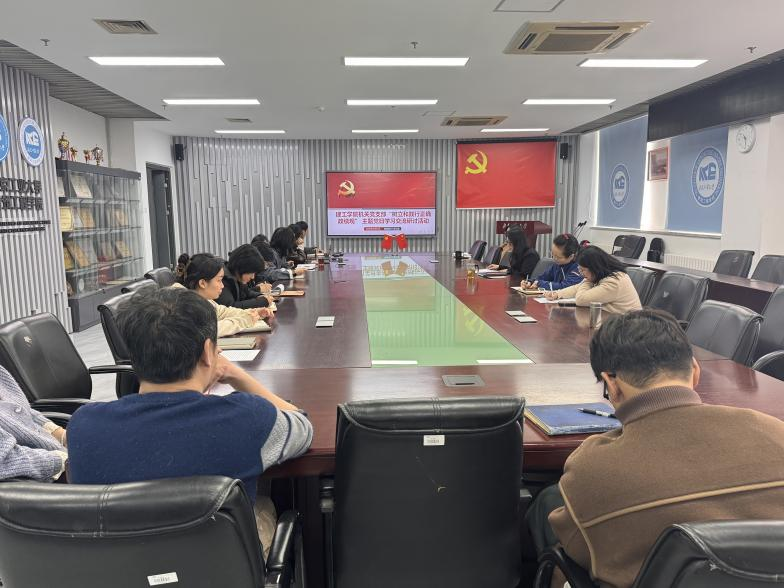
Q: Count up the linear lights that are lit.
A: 9